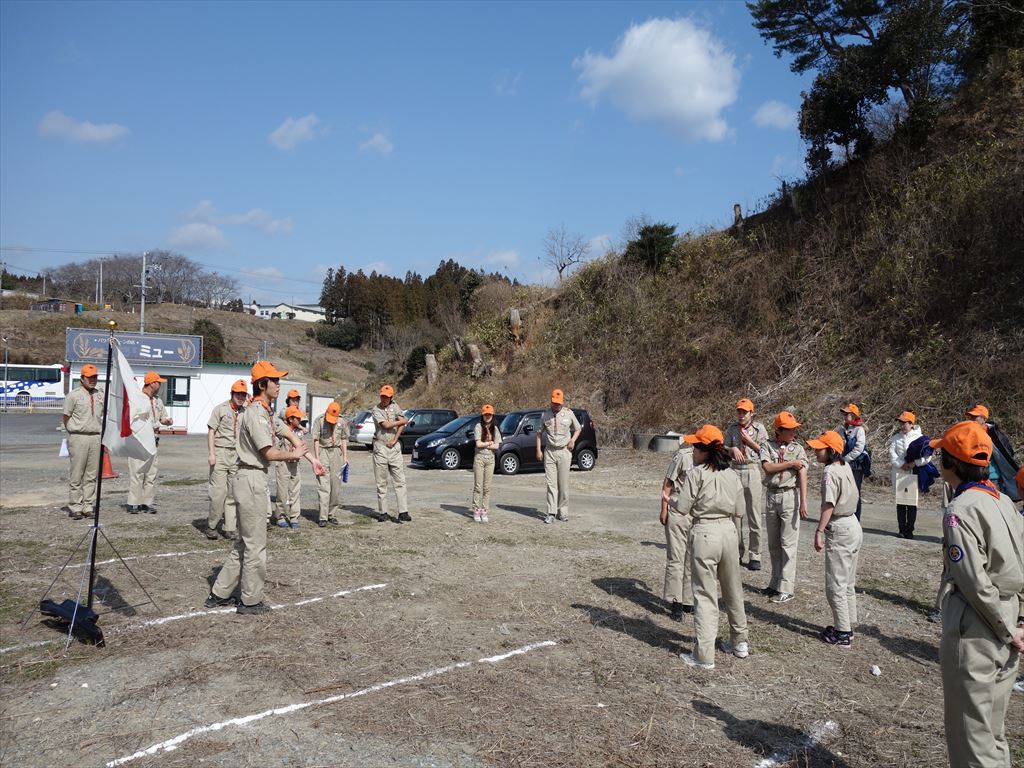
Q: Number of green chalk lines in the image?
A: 0